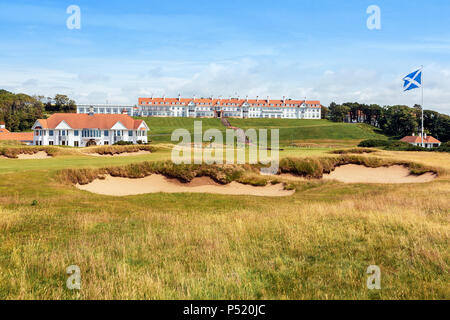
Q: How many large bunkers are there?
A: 2